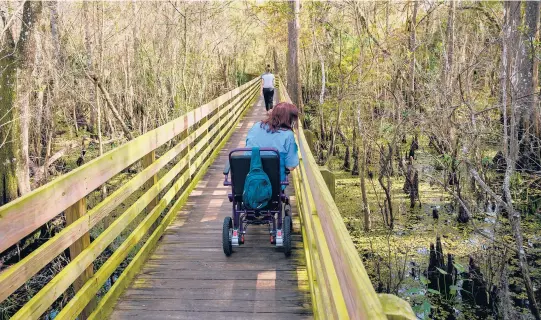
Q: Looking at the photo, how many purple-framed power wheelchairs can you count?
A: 1